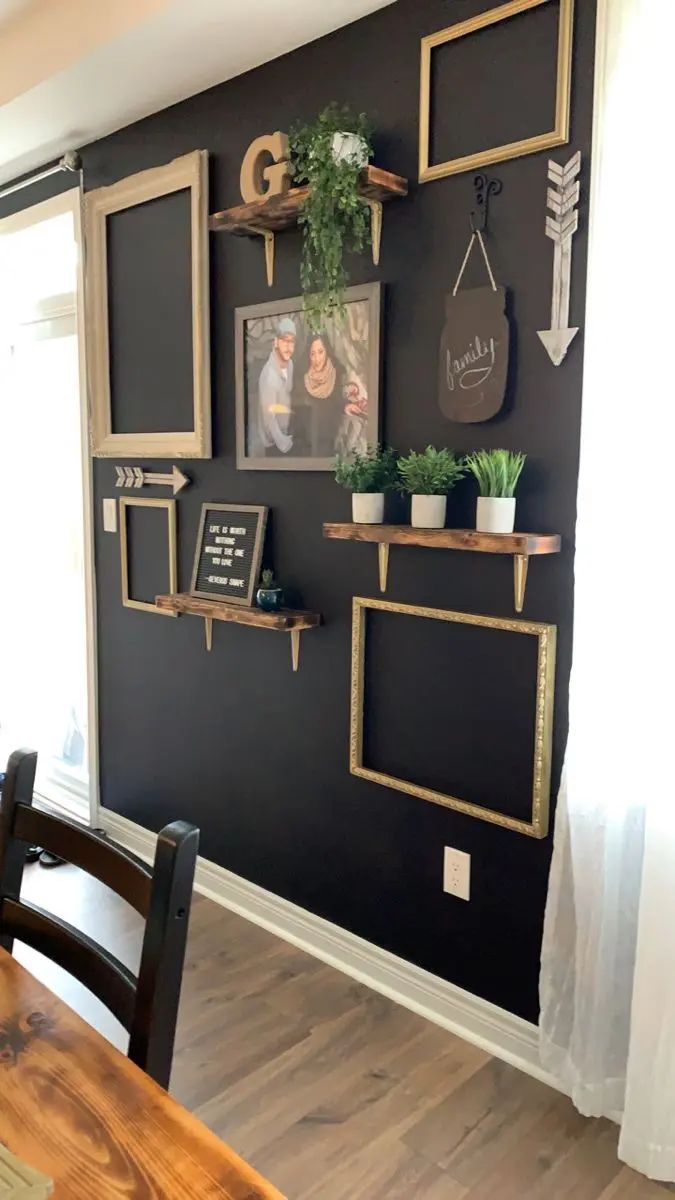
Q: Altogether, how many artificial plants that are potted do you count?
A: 5